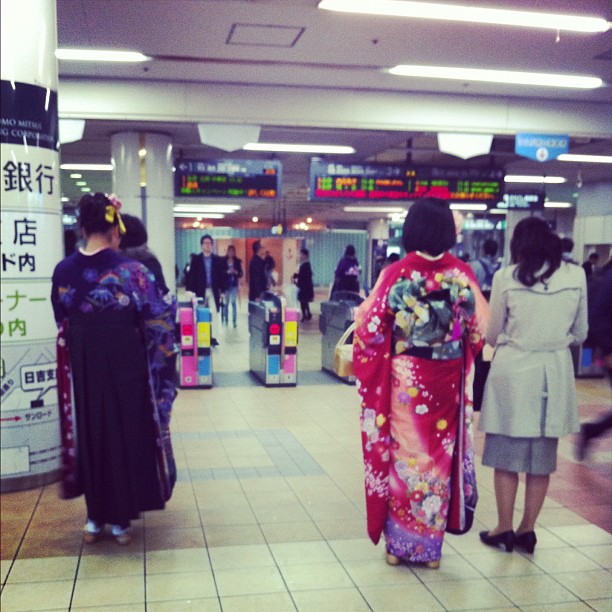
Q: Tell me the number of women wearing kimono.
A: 2